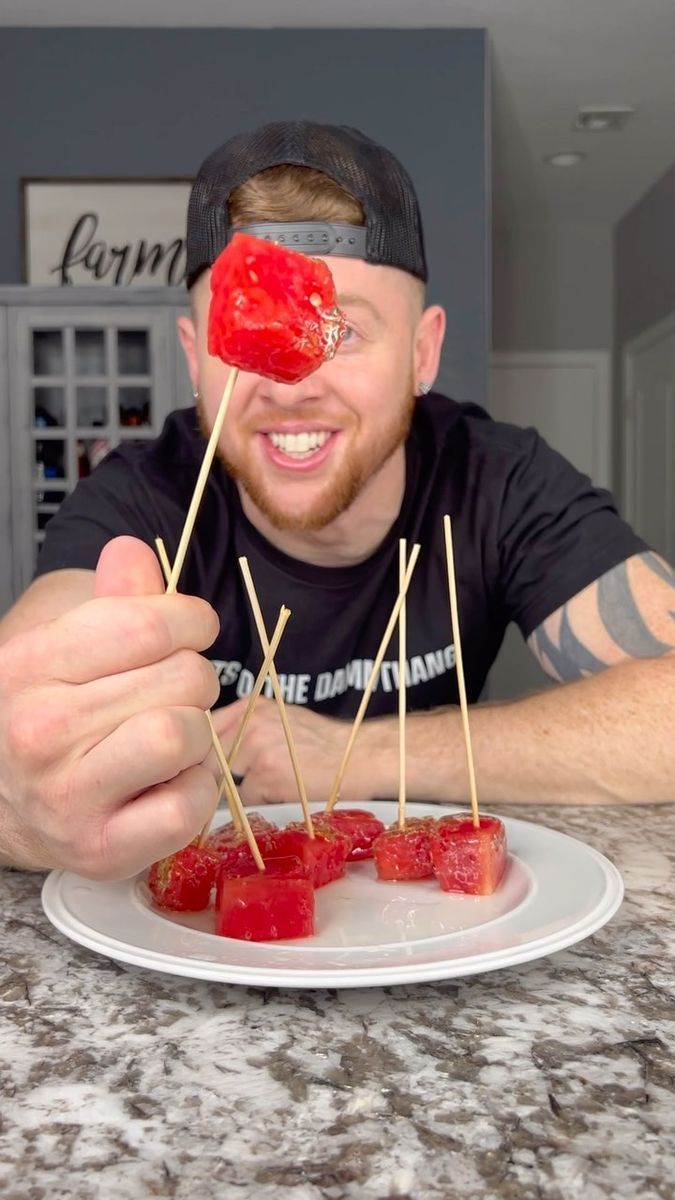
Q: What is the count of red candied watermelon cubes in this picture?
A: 8